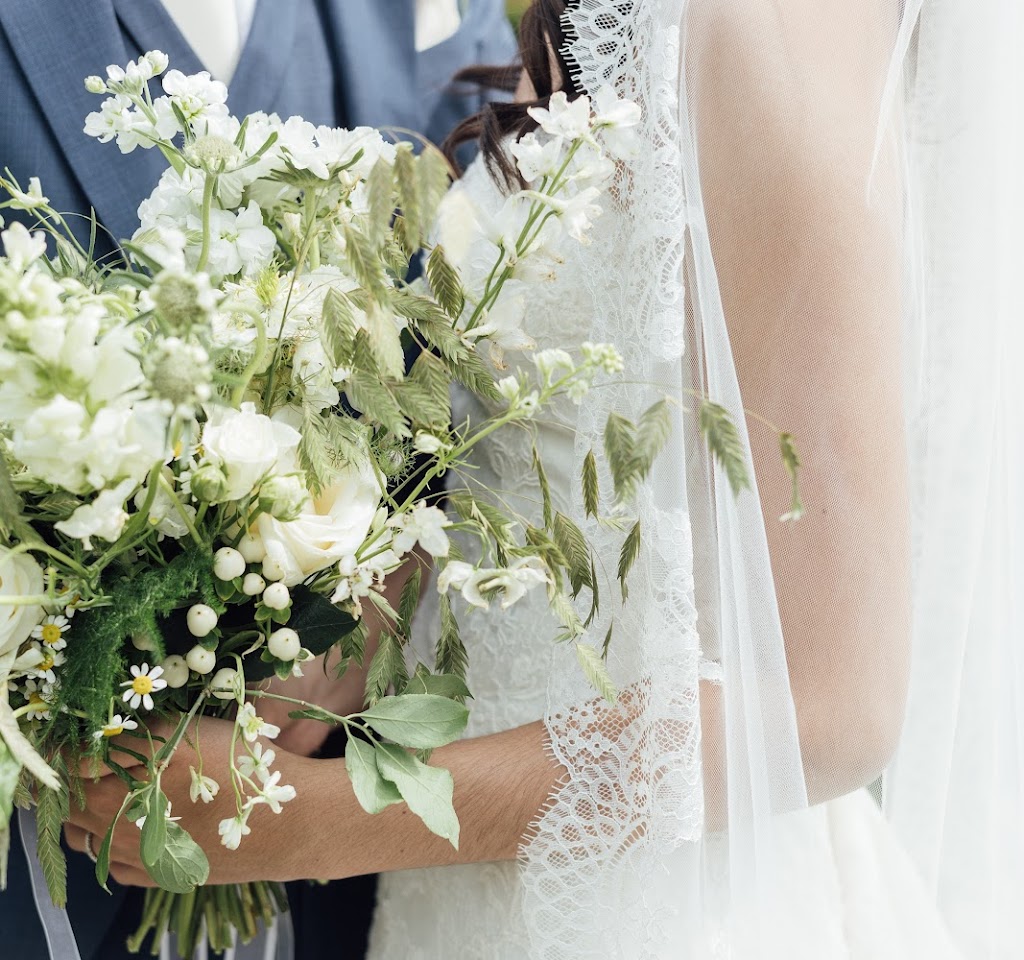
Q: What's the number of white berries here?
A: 11